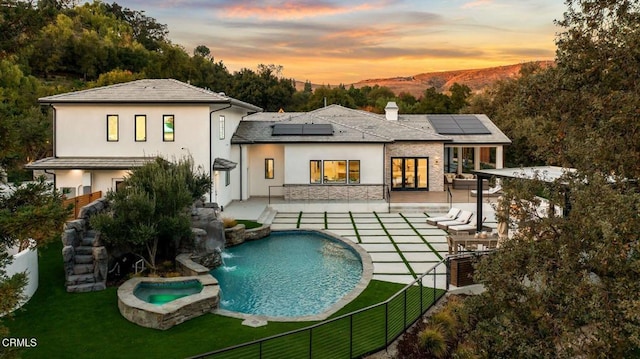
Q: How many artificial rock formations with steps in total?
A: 1